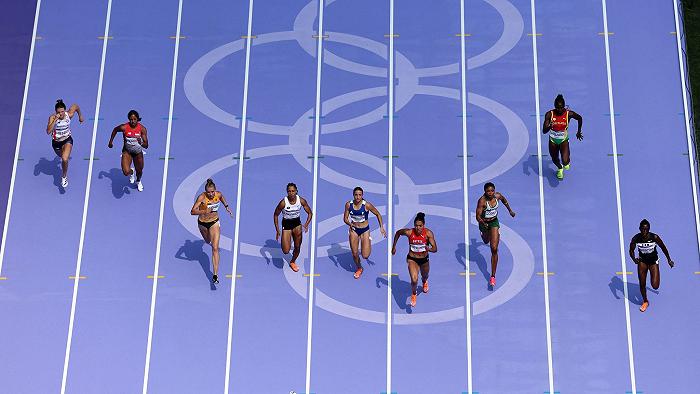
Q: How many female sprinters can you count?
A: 9